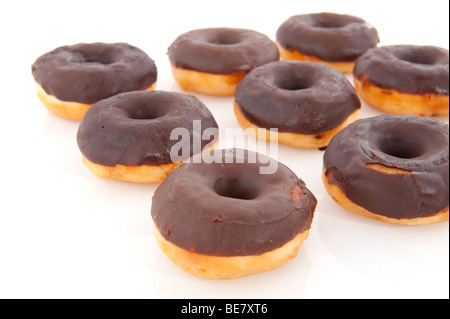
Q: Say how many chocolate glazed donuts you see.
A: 8